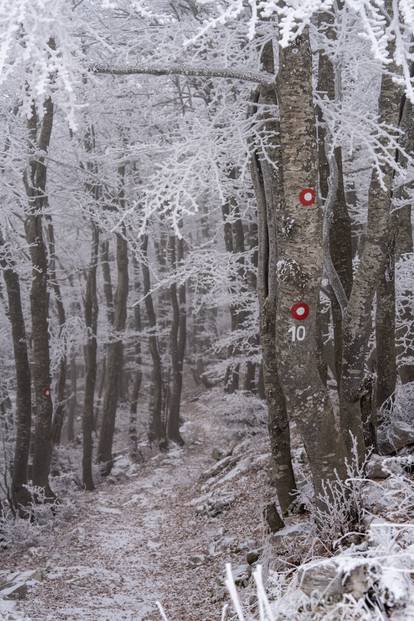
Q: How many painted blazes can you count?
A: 3